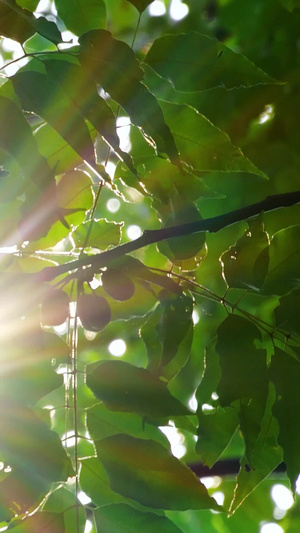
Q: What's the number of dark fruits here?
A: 3